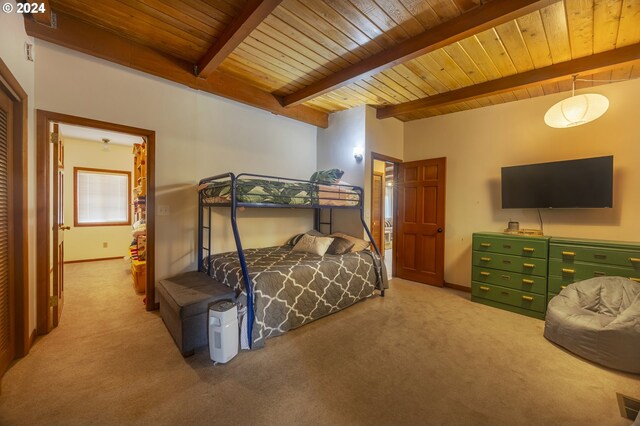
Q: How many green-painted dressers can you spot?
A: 2